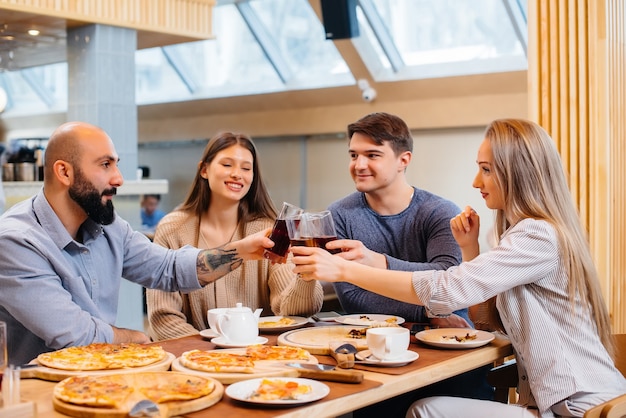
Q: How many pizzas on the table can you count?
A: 3